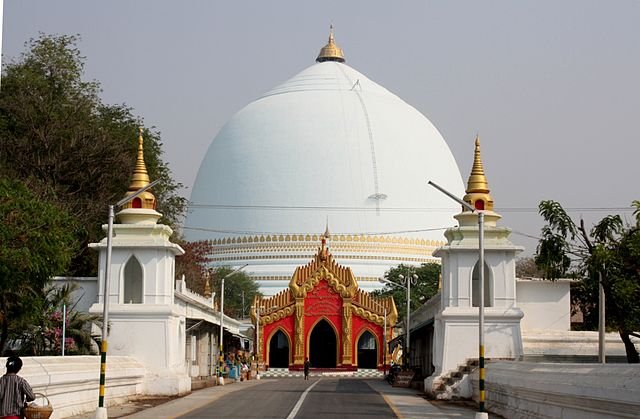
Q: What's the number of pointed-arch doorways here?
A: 3